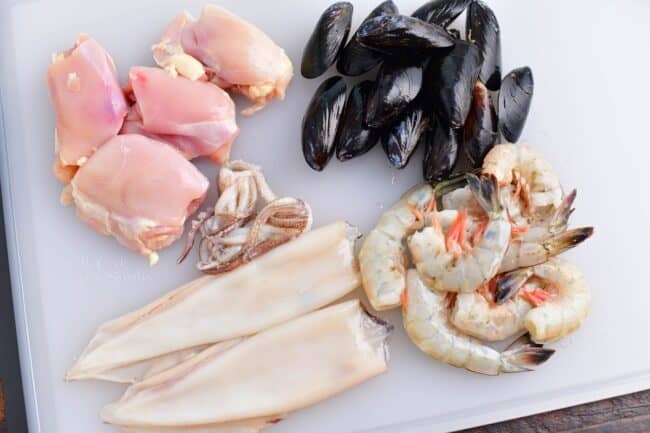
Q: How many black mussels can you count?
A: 13